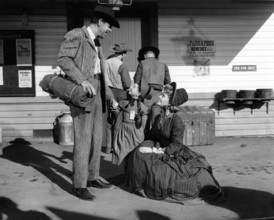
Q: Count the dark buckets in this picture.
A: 3